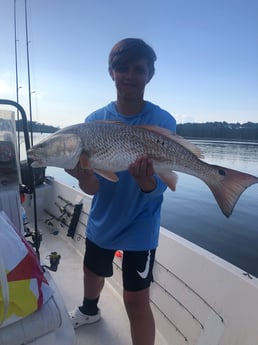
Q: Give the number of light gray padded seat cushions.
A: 1